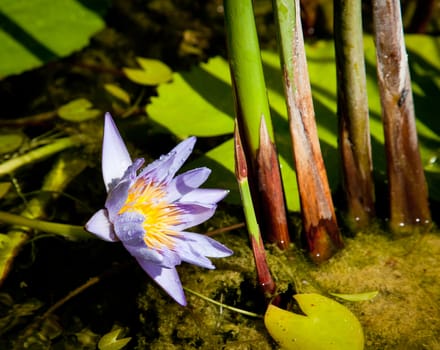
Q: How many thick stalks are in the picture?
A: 4